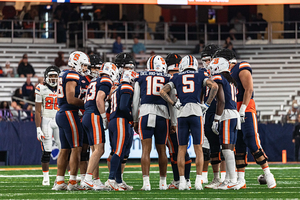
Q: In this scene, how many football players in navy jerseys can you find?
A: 11